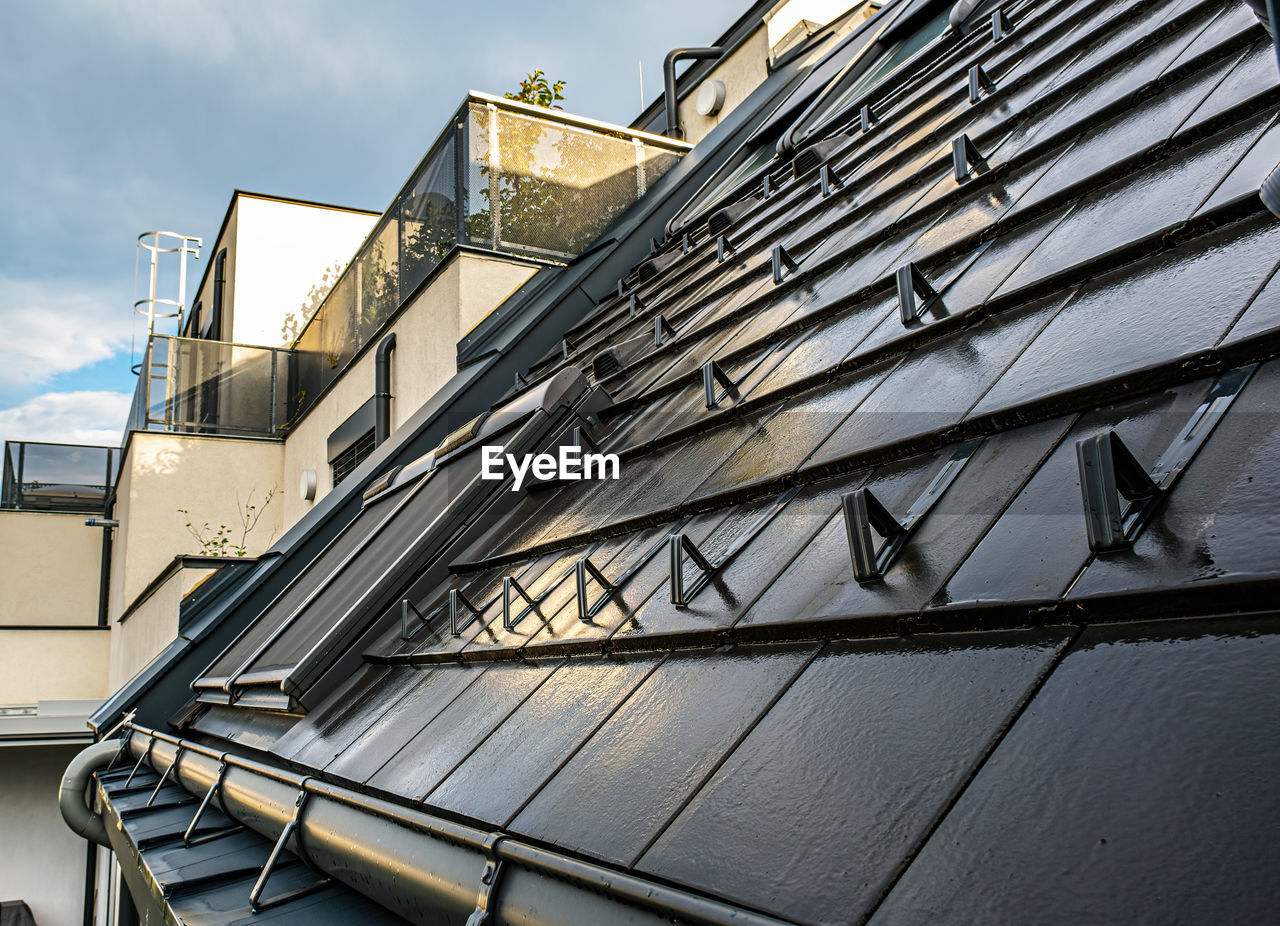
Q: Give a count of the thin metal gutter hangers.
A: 6